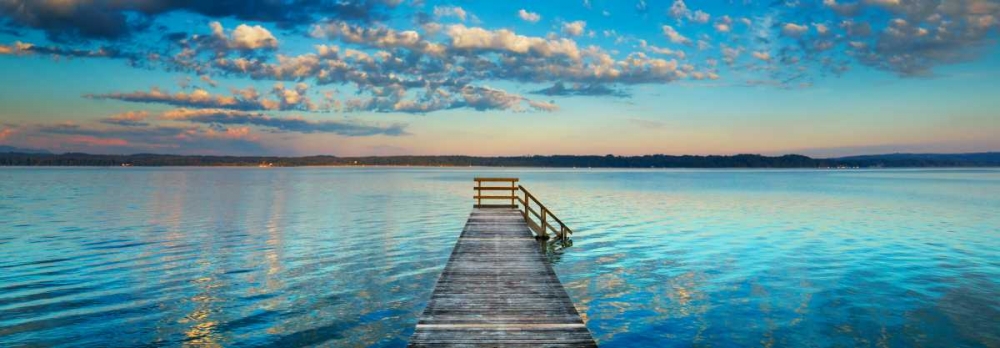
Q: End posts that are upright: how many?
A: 2